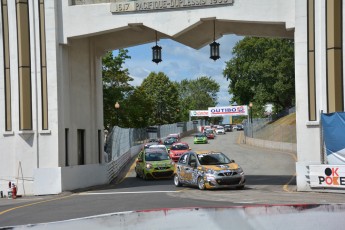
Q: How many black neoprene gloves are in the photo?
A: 0